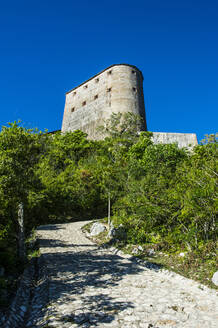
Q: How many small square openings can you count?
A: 10